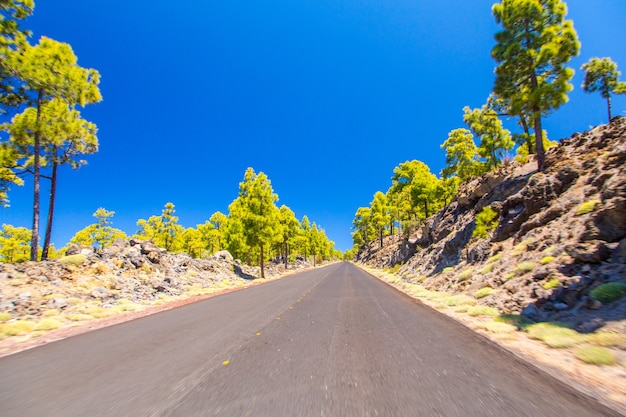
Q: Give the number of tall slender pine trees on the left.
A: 2